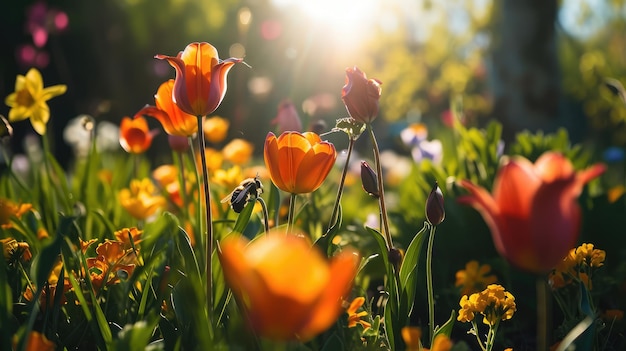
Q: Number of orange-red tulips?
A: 6